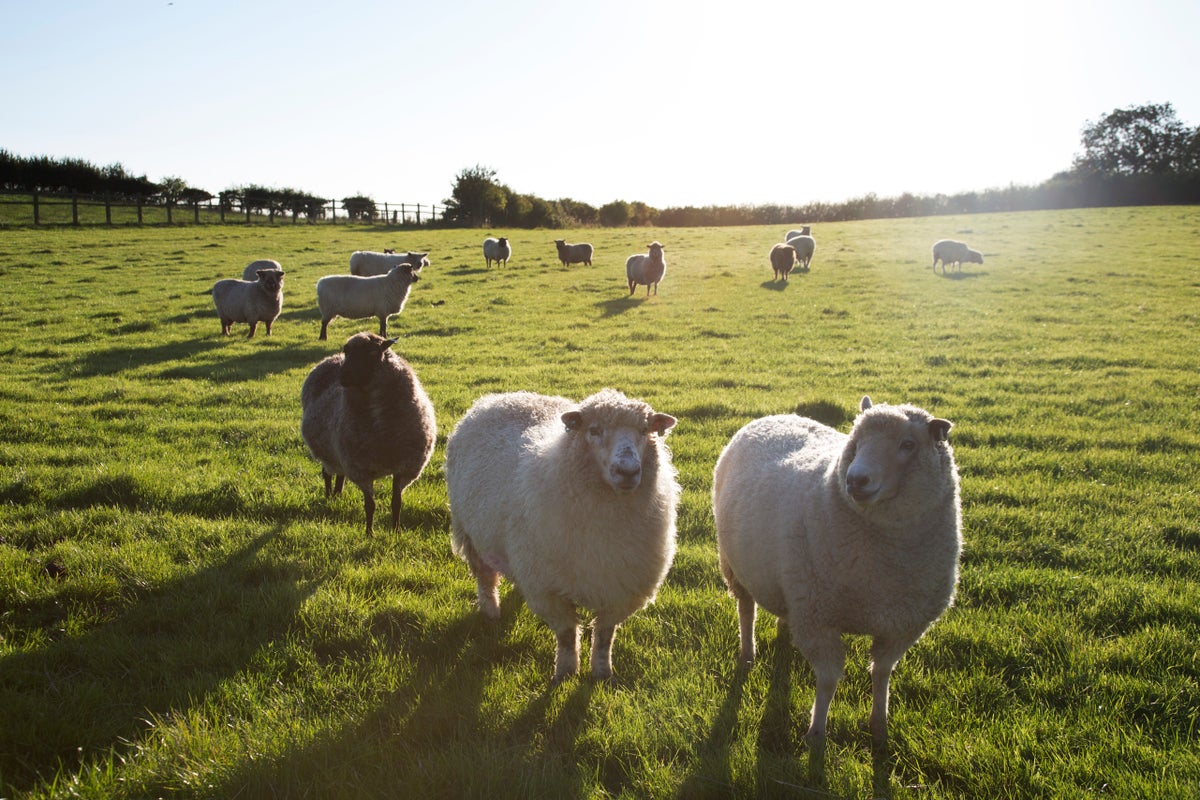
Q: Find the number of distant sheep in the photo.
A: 11